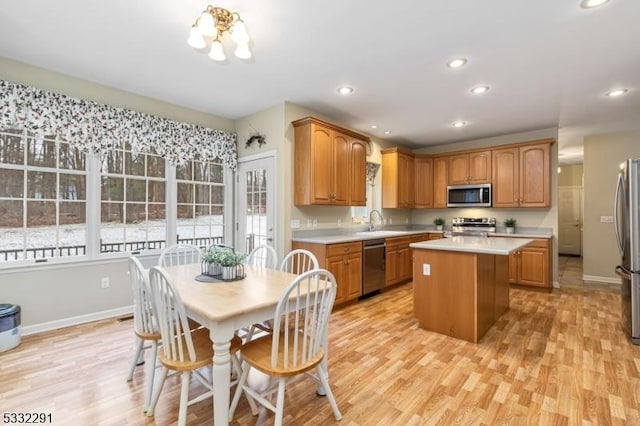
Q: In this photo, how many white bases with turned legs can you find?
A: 1